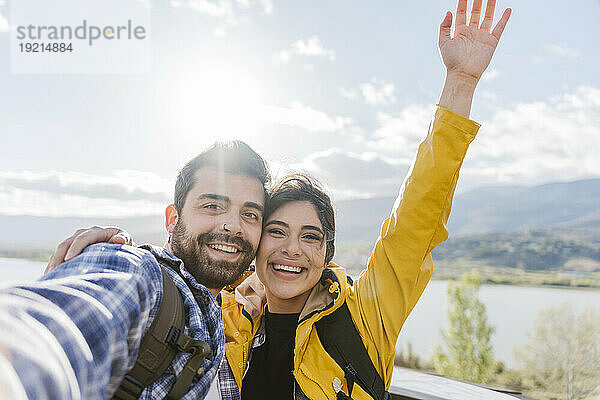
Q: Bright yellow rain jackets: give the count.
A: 1